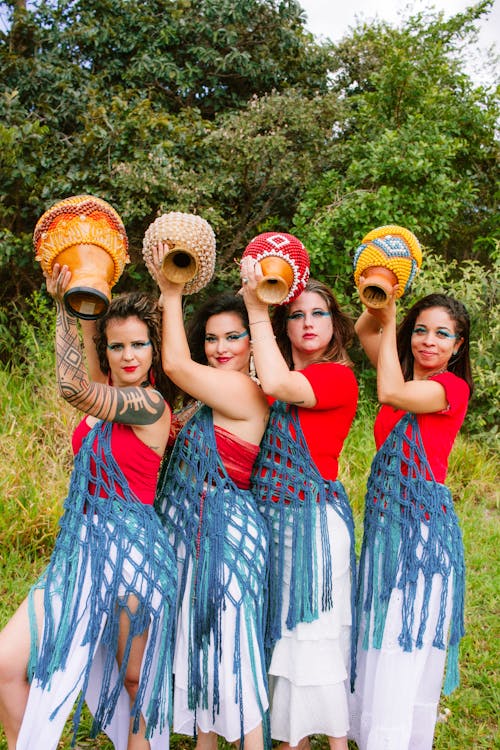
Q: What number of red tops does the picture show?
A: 4